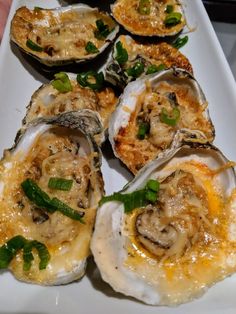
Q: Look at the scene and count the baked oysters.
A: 7